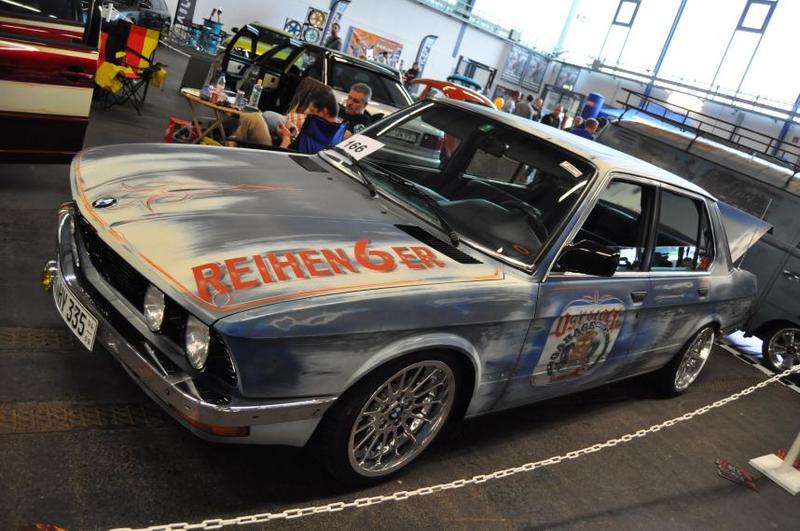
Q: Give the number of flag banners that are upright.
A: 3